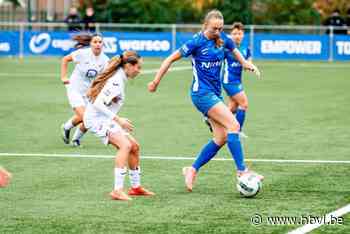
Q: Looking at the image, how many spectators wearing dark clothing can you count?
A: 3